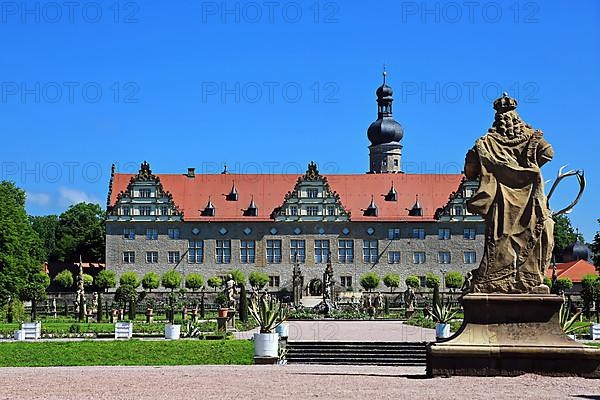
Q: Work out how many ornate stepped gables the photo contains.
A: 3